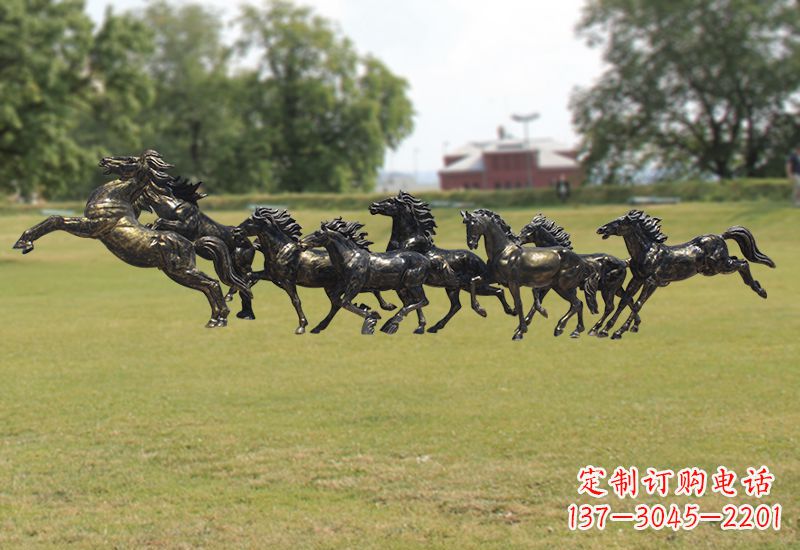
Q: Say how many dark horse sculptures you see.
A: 8